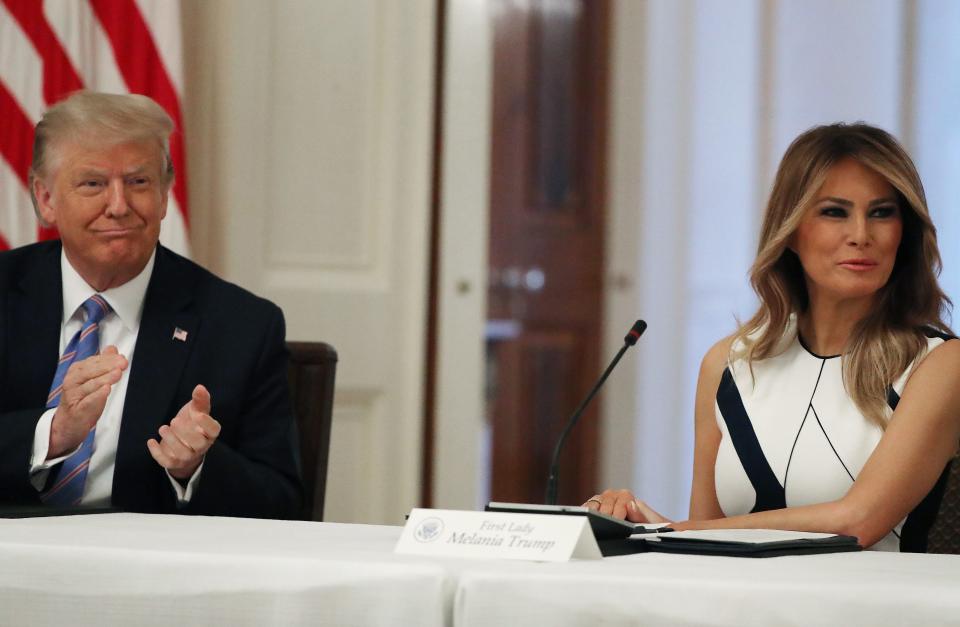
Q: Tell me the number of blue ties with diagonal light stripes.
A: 1